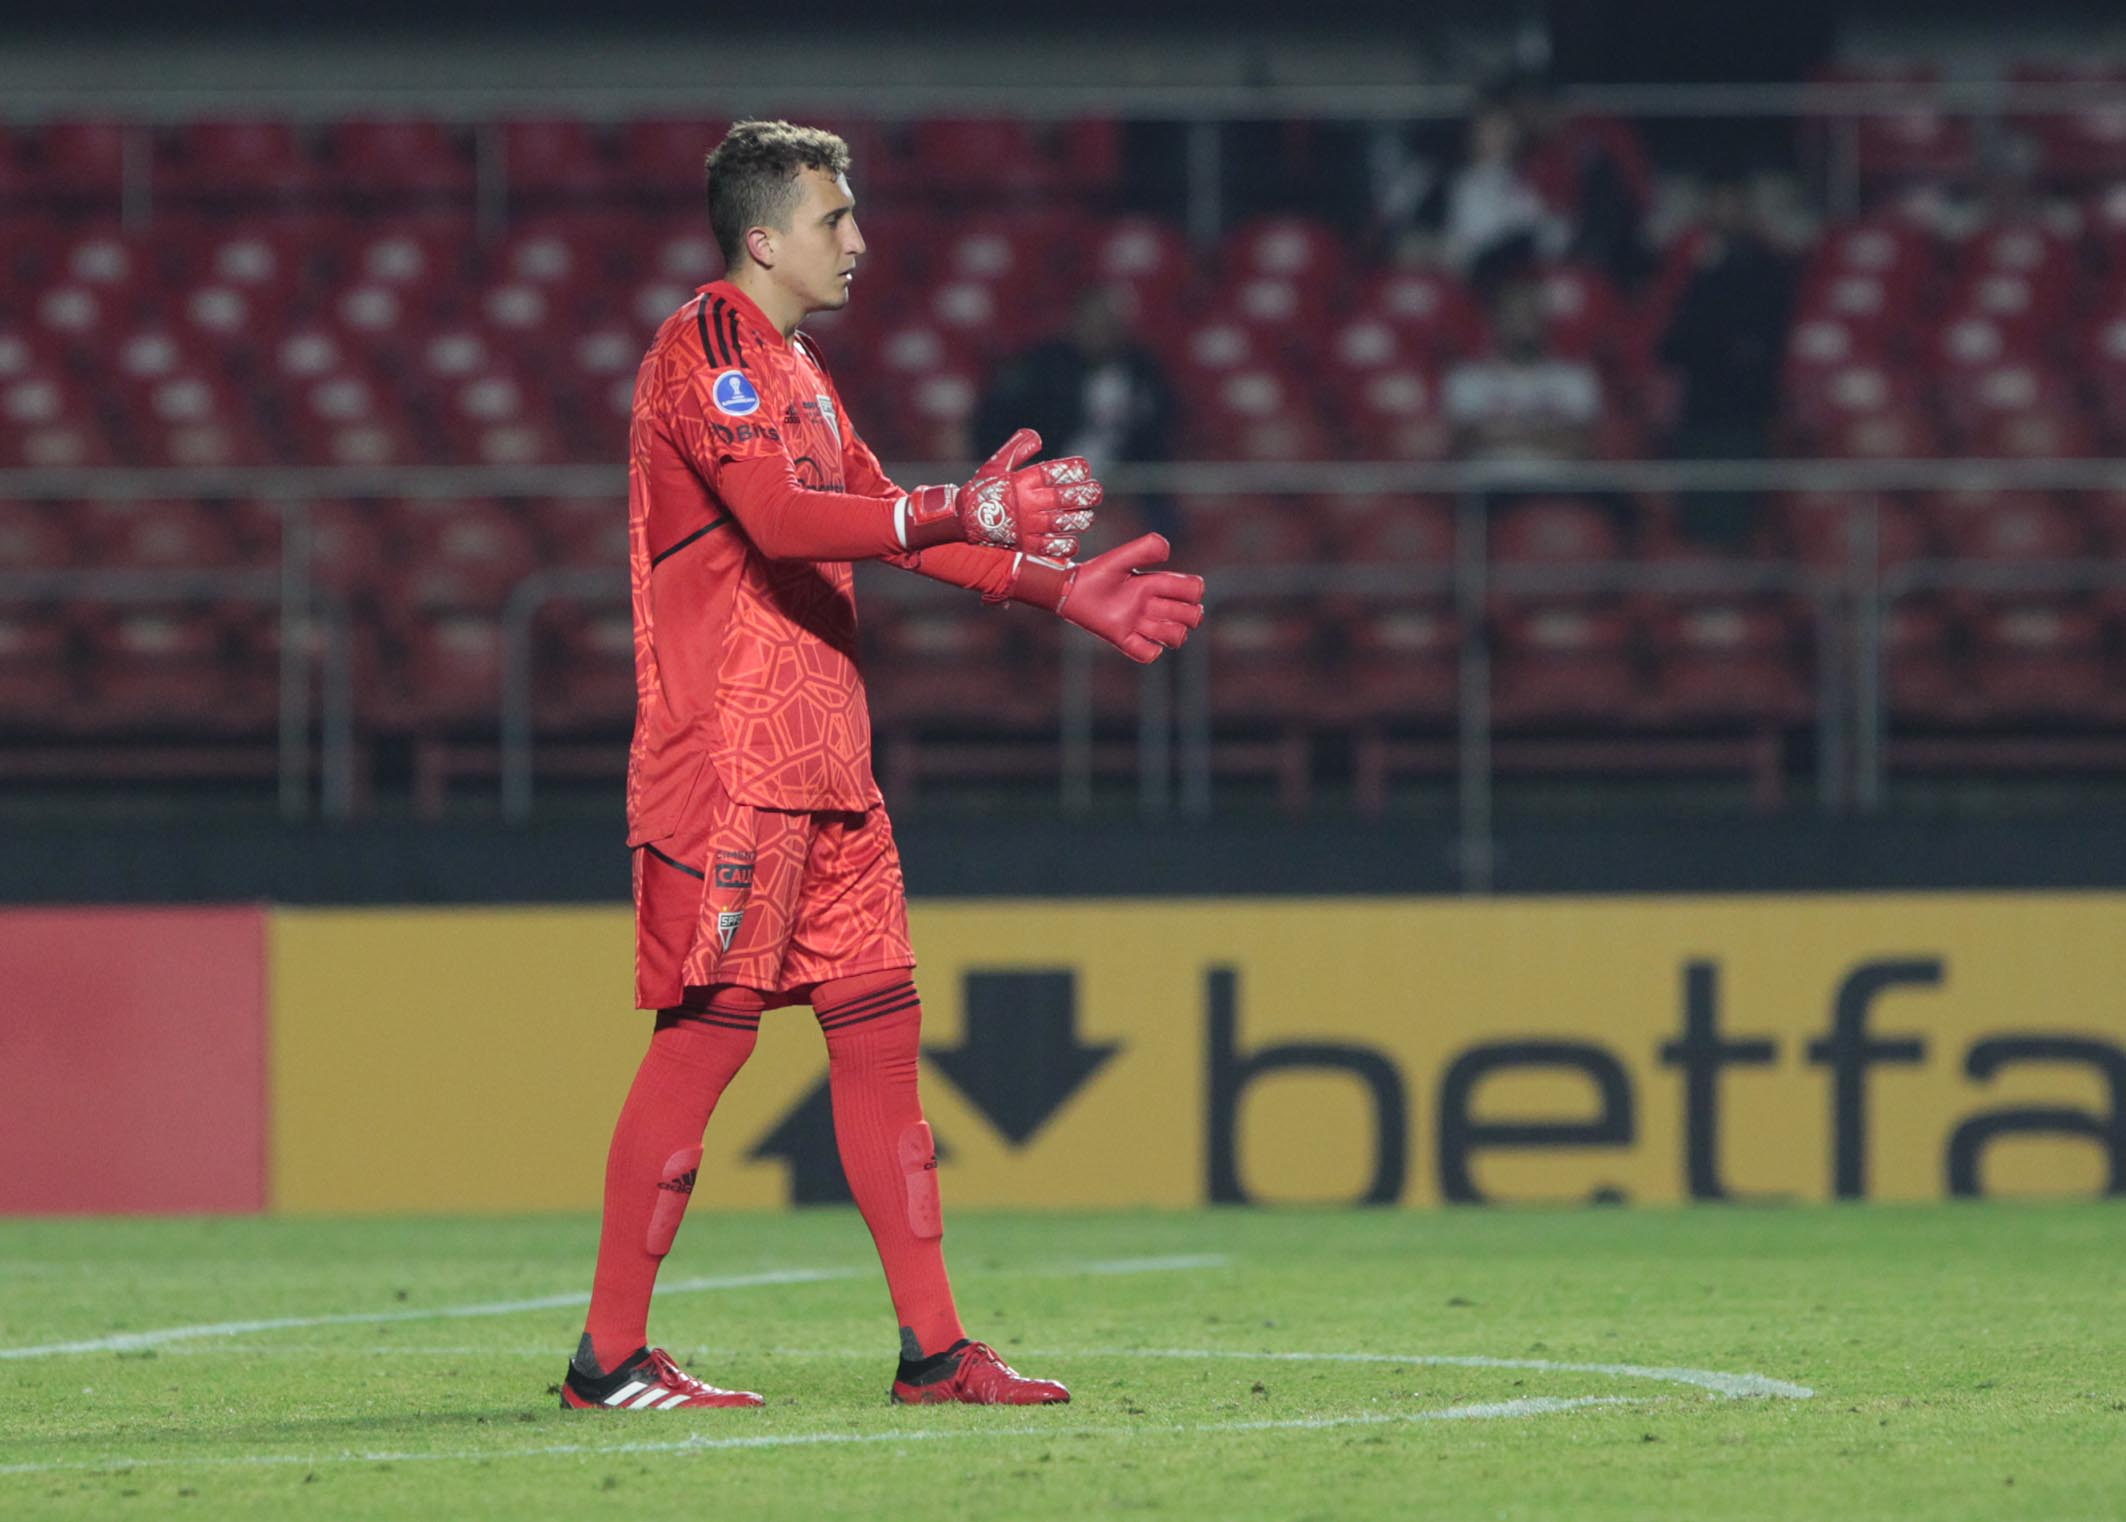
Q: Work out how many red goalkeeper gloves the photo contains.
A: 2